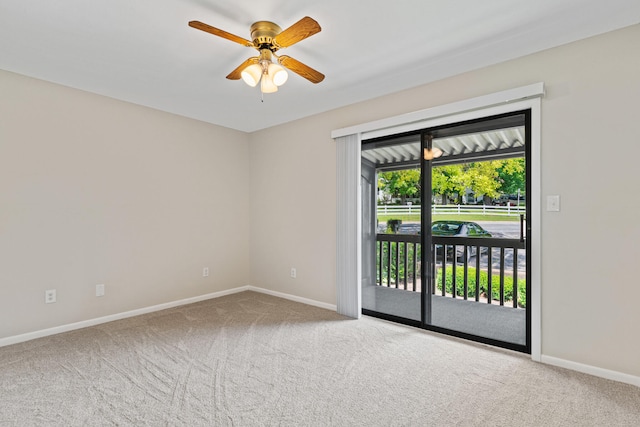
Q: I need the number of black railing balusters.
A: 13